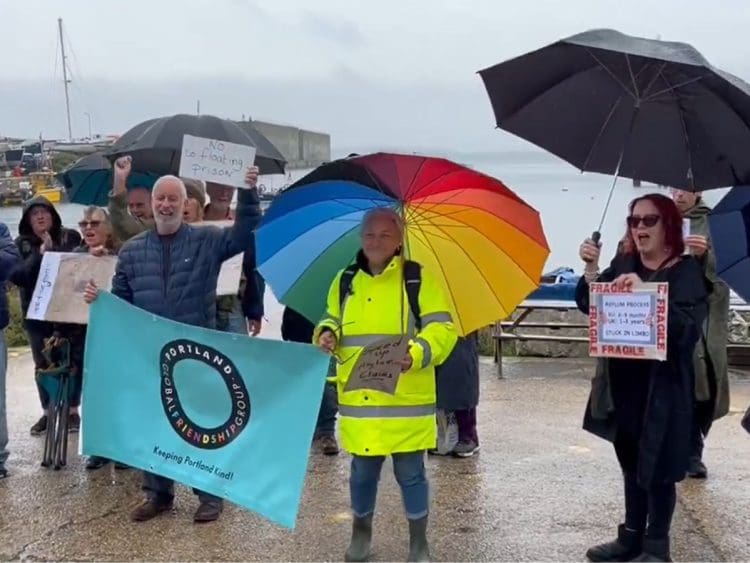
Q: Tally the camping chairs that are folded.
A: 1